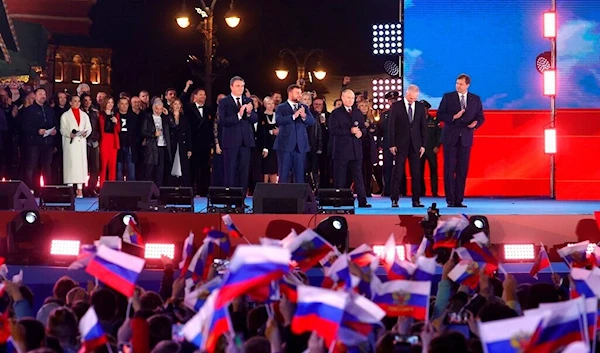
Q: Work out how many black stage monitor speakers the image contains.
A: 3